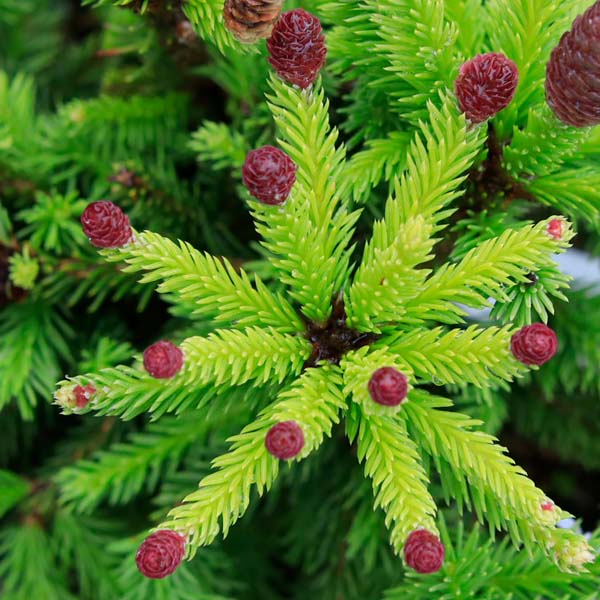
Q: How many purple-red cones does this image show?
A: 11